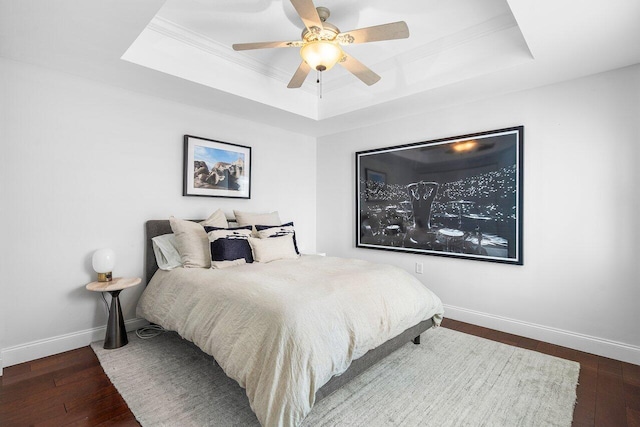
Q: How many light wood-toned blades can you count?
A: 5